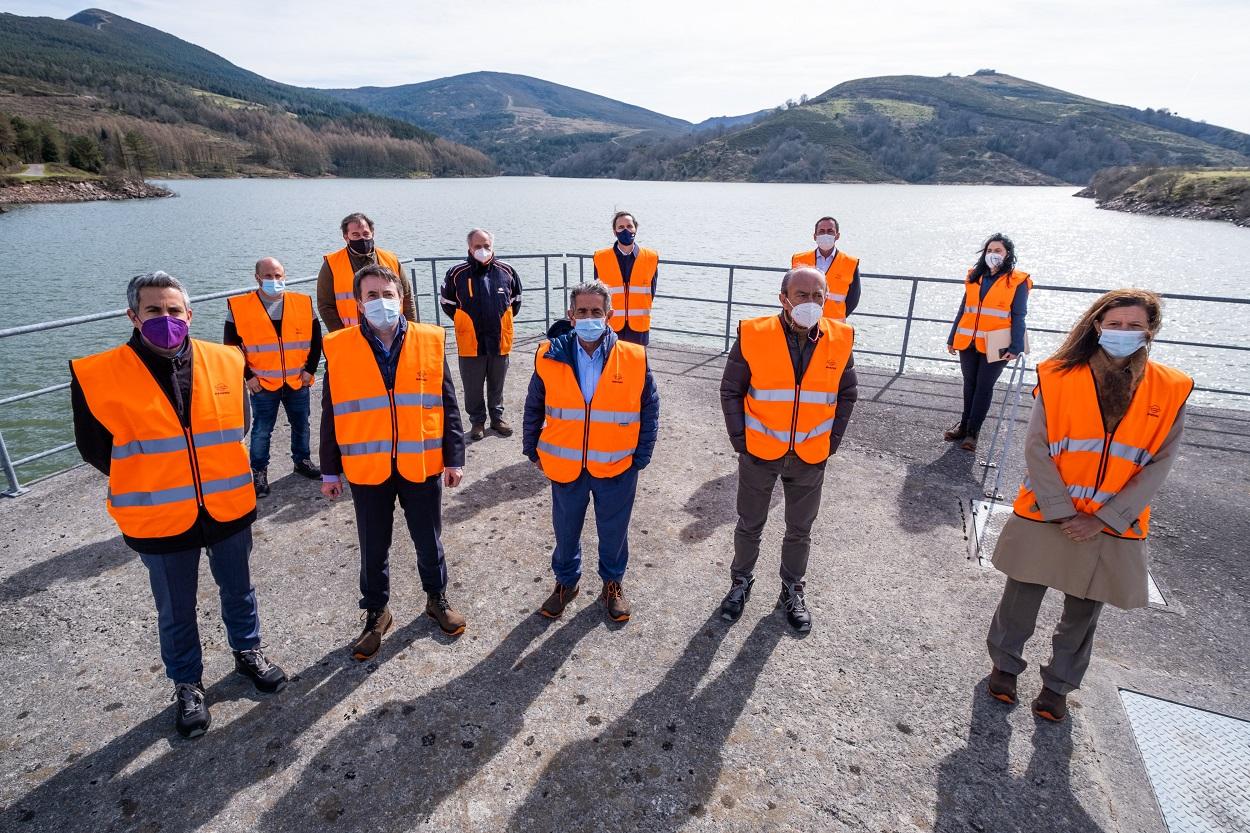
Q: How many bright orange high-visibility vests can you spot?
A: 10